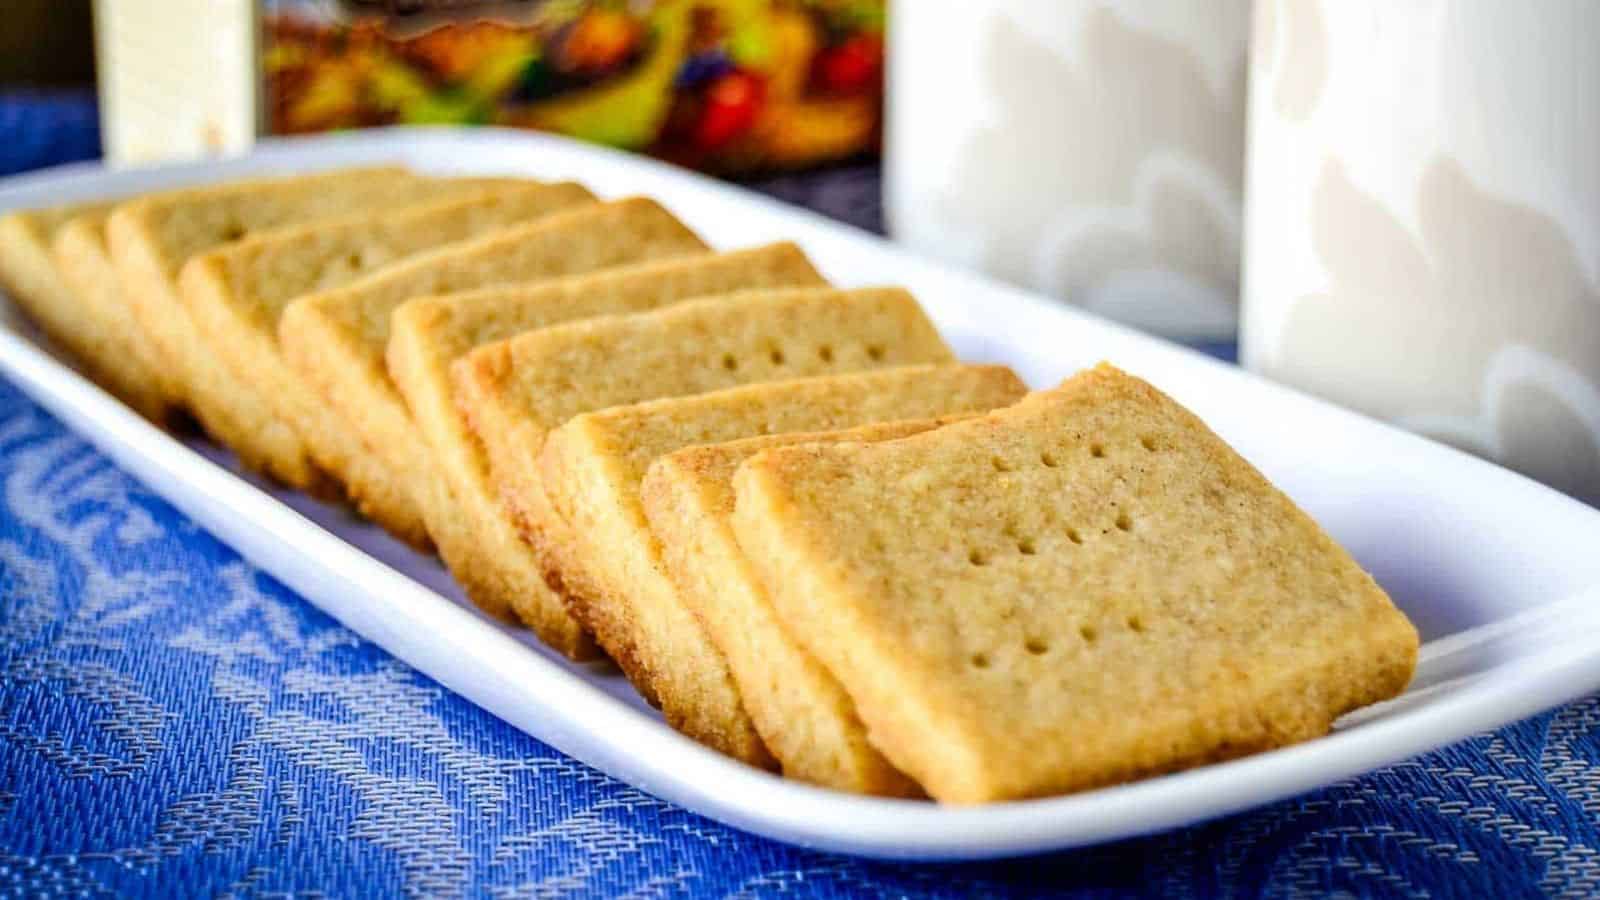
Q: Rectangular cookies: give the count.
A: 10